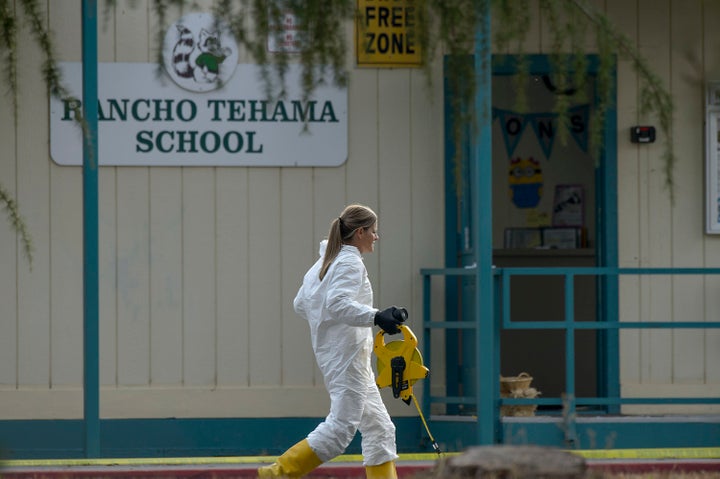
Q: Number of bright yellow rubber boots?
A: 2